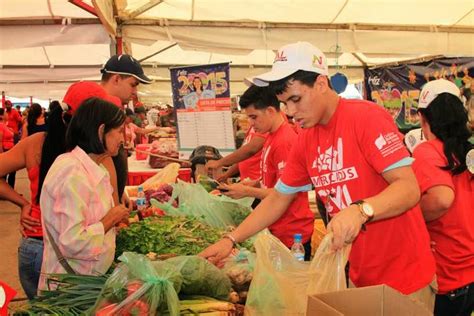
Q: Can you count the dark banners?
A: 2